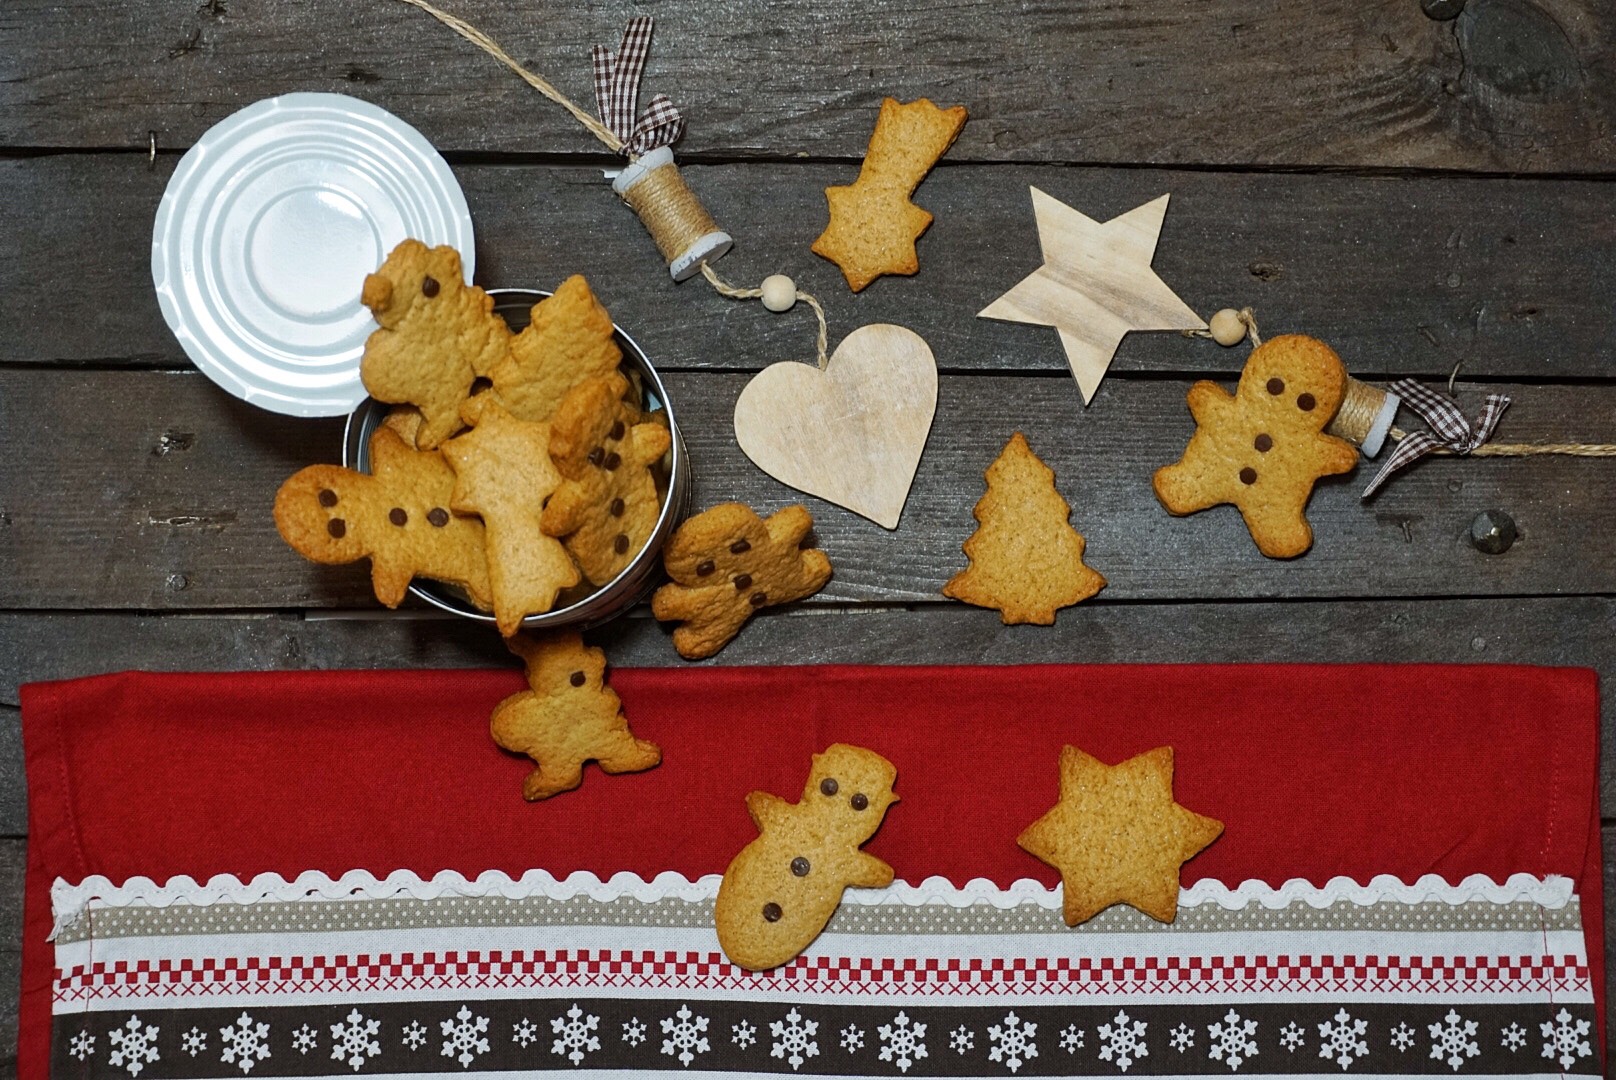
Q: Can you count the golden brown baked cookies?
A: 12